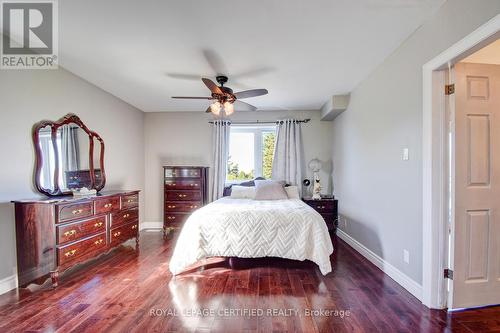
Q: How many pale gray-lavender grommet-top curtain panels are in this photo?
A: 2